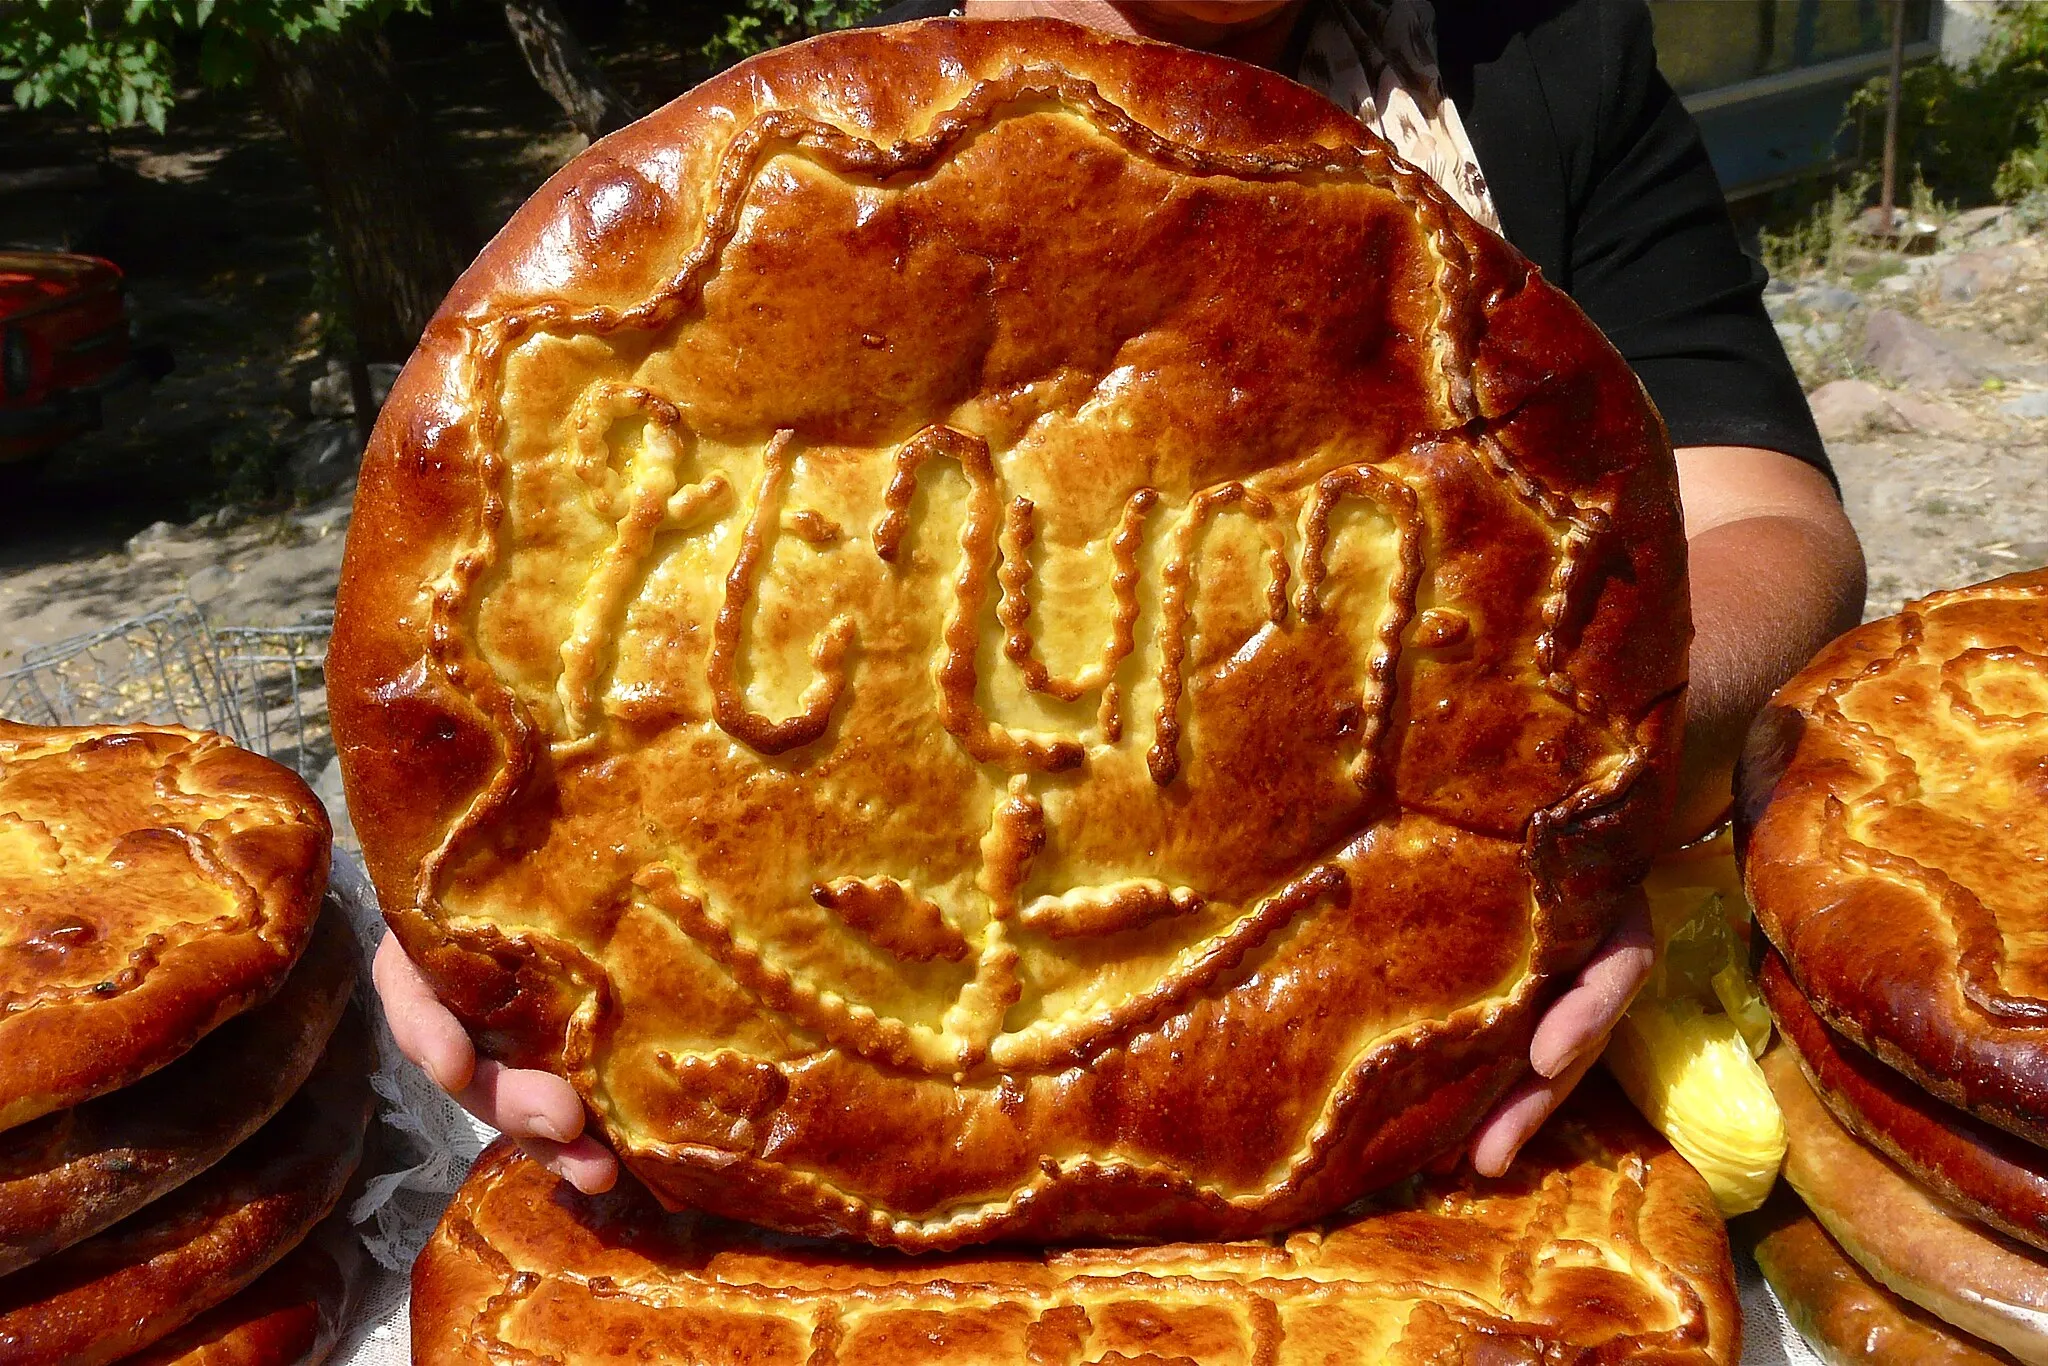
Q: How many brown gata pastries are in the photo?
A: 10